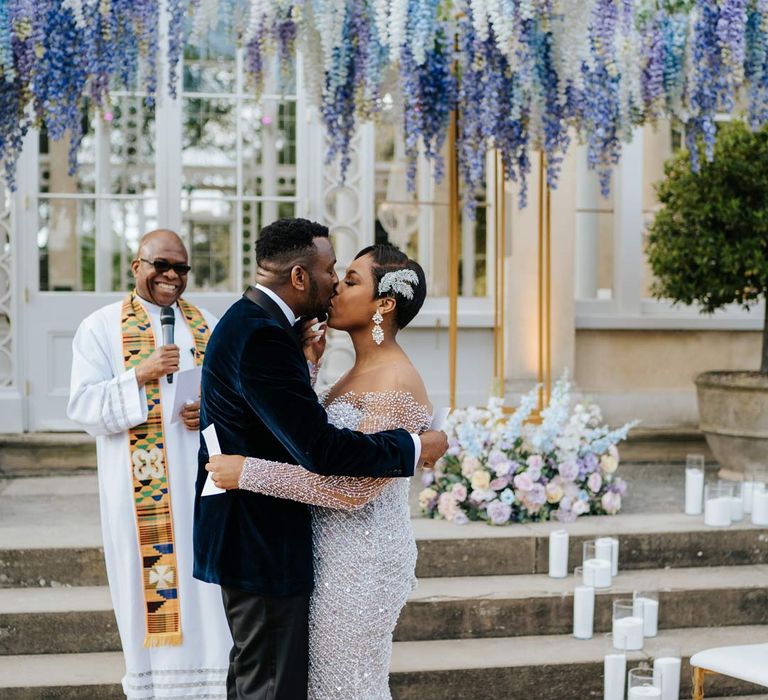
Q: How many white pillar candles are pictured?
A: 14